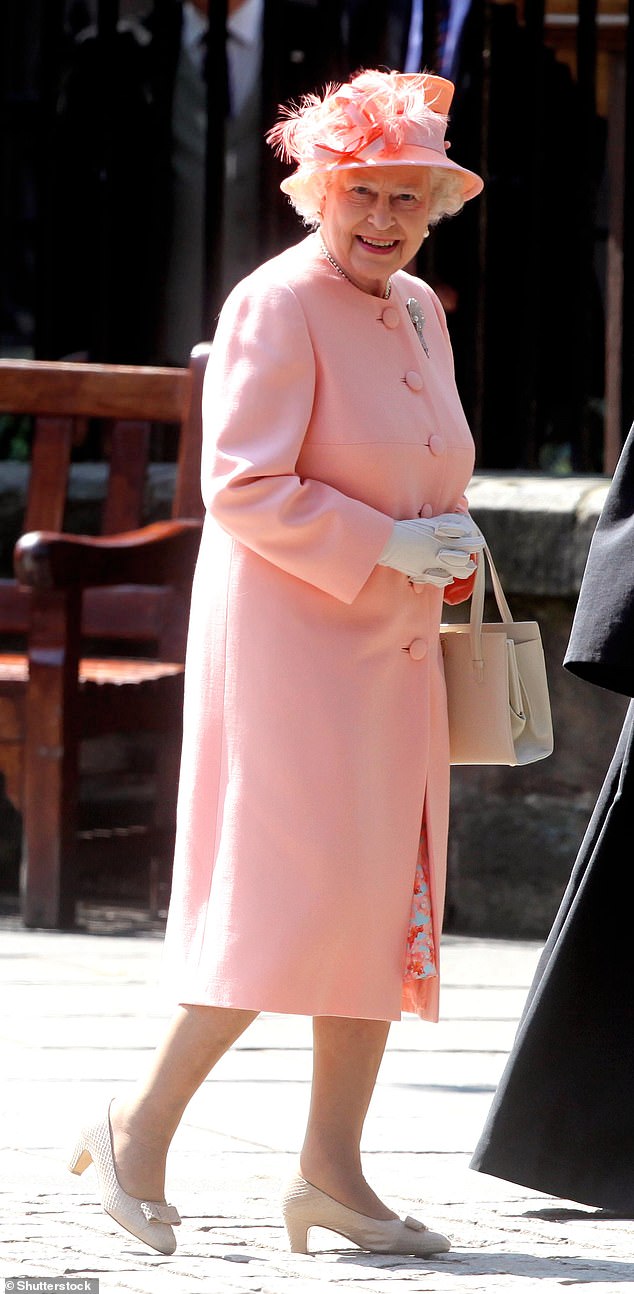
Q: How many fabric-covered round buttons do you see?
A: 6